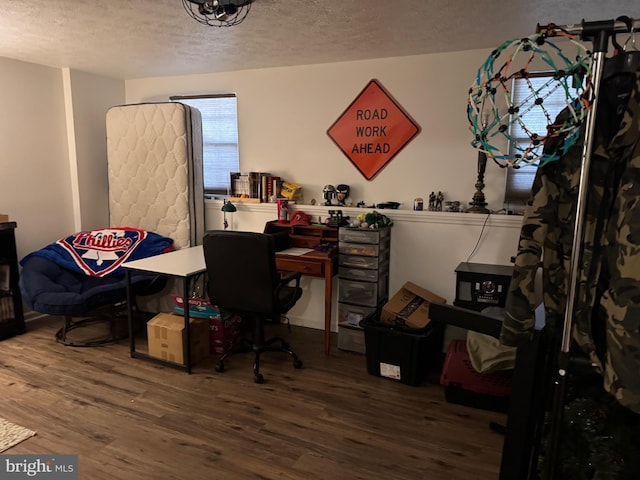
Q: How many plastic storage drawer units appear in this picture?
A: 1